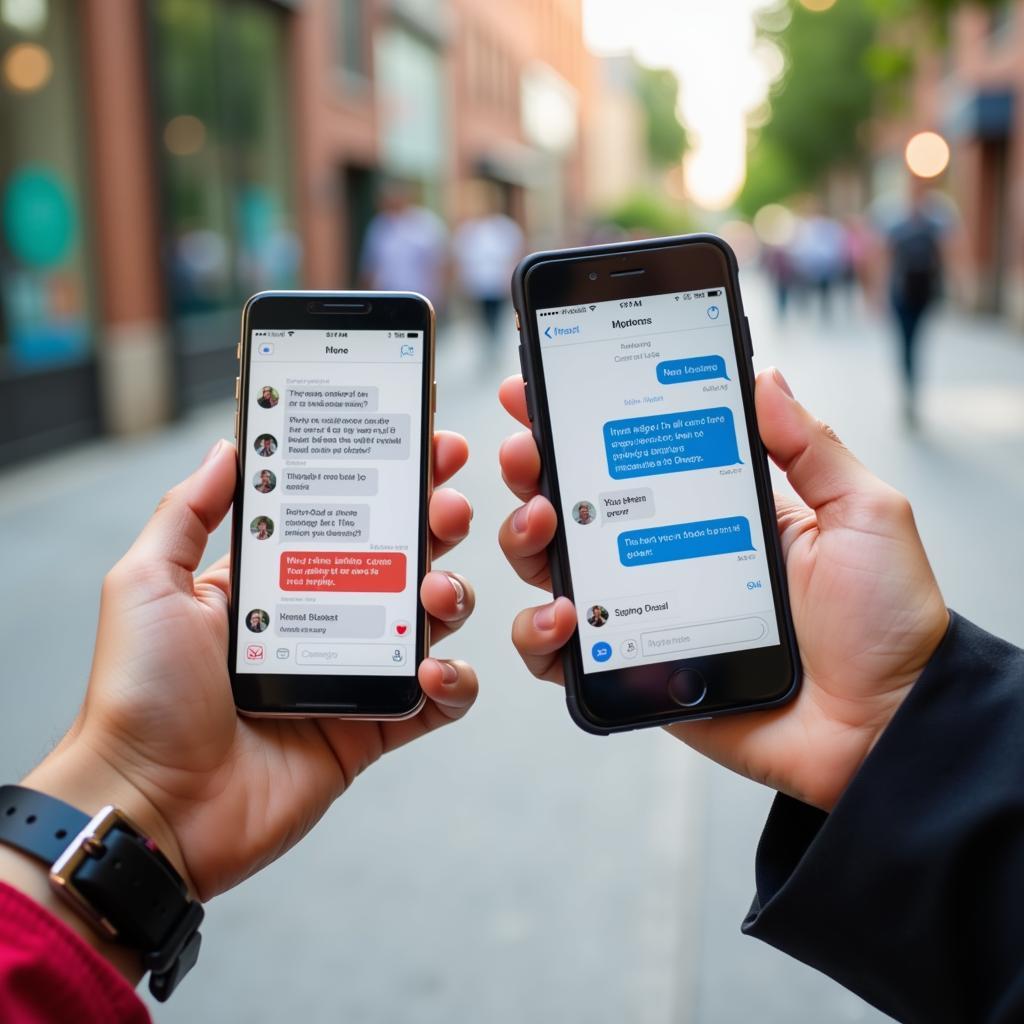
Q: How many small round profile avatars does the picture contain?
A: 7